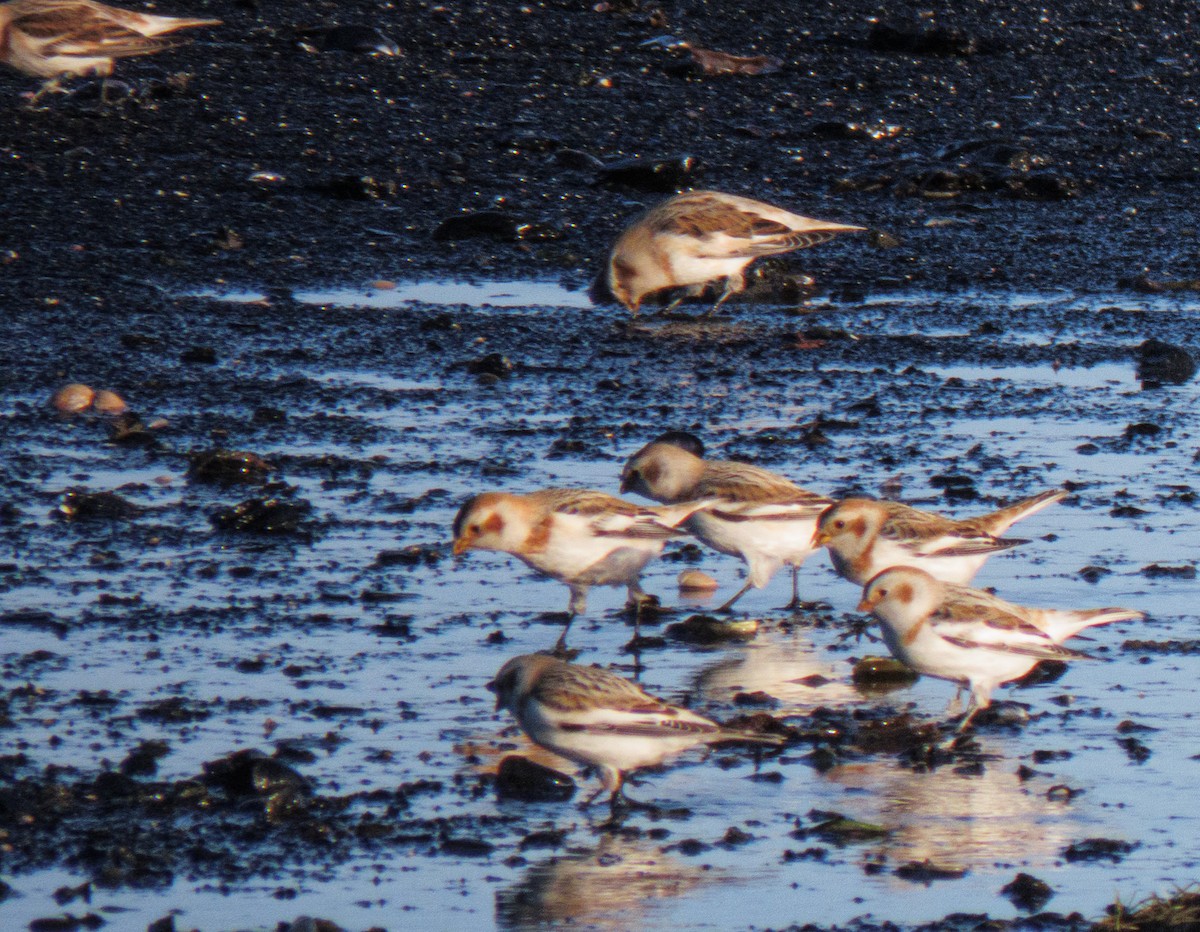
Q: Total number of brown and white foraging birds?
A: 7